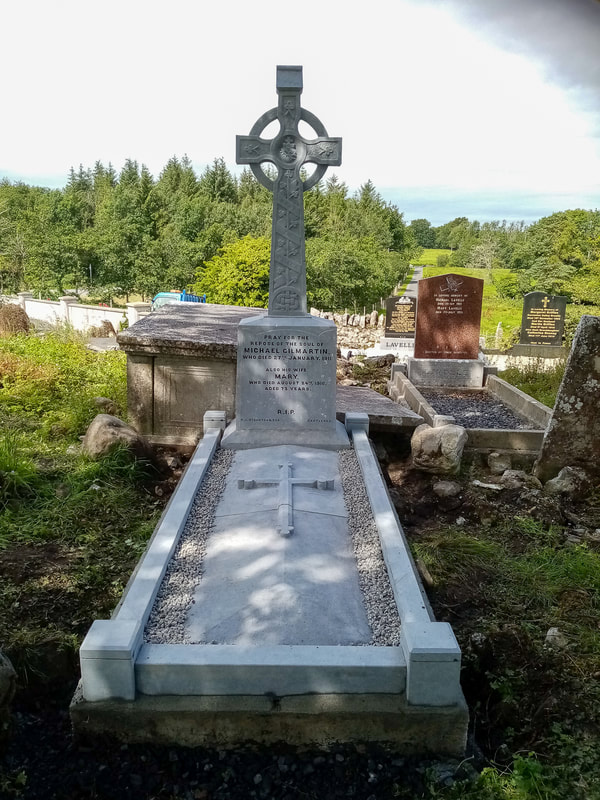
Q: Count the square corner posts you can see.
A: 4